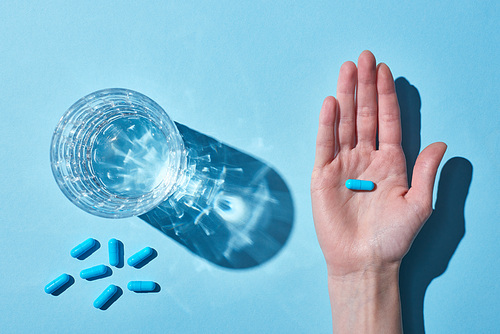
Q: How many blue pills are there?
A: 8